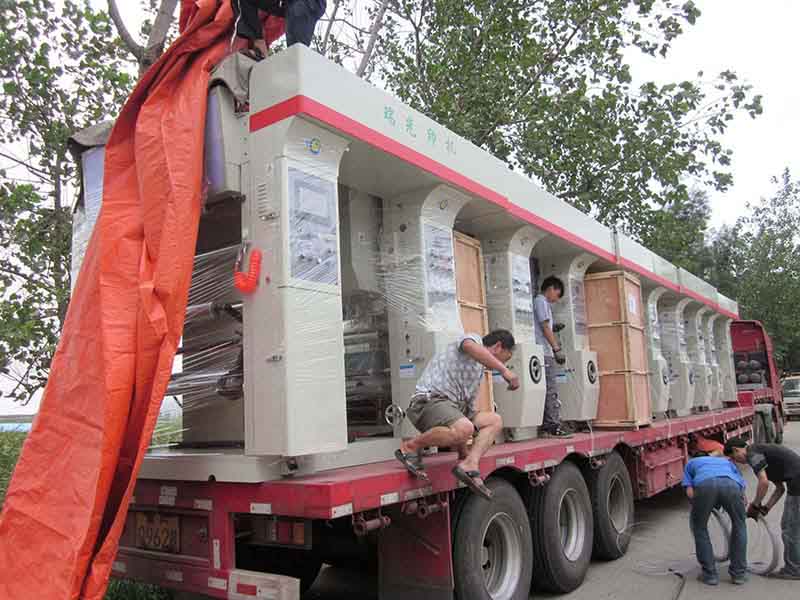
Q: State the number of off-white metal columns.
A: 9